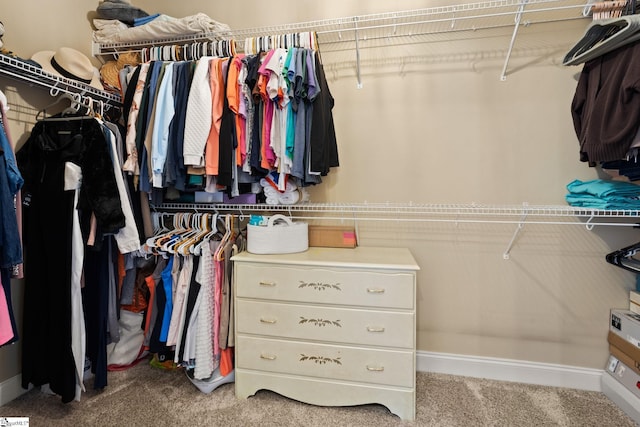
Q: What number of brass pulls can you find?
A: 6